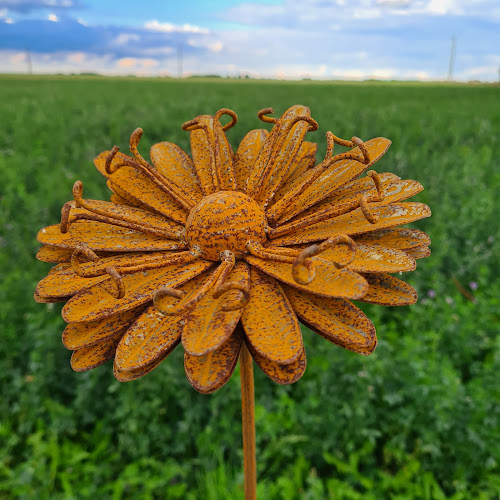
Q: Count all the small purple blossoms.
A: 2